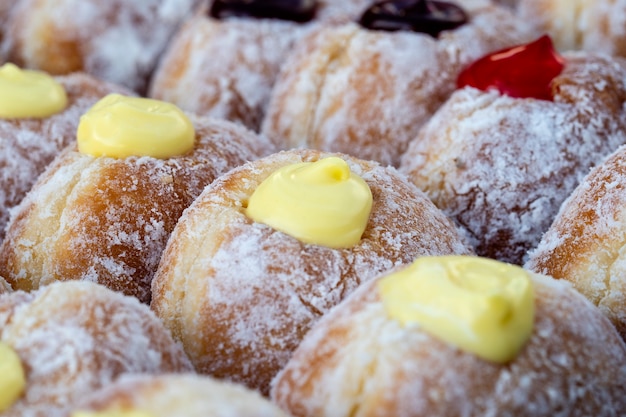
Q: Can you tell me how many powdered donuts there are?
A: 12